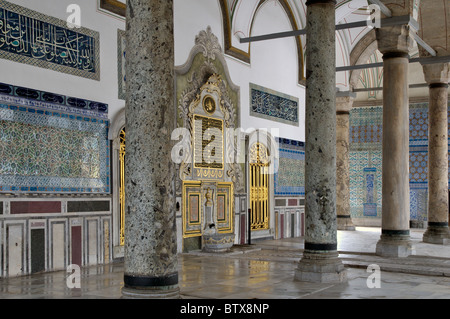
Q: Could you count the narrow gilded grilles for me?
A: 2